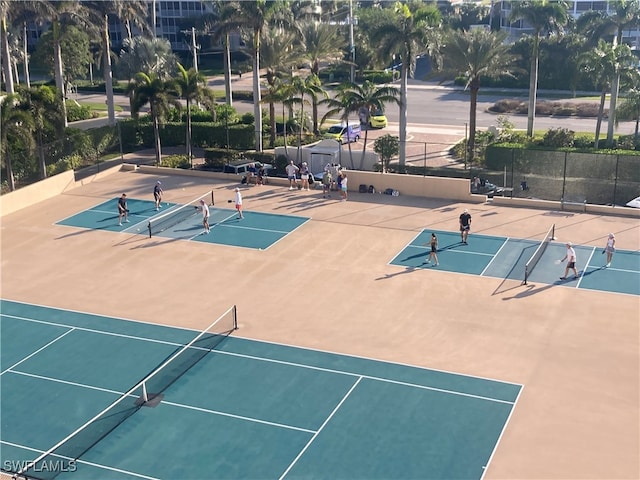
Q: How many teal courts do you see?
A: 3